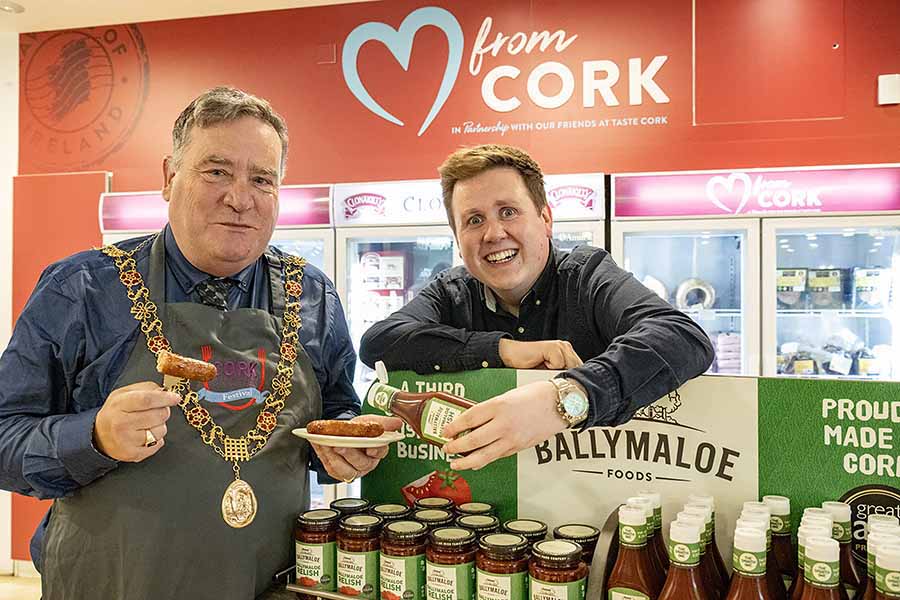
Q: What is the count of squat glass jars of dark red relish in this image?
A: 14